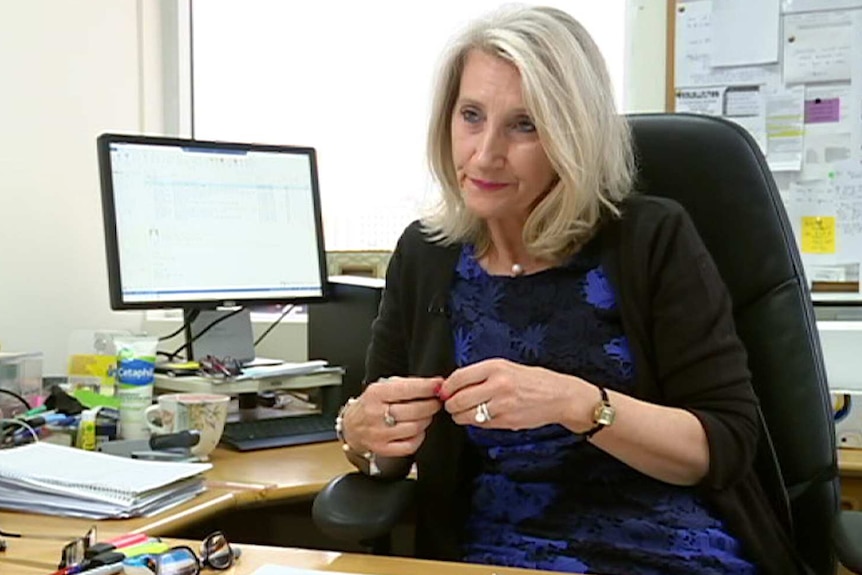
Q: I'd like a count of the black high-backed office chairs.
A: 1